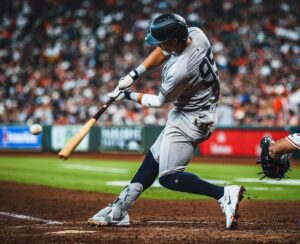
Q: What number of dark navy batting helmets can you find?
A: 1